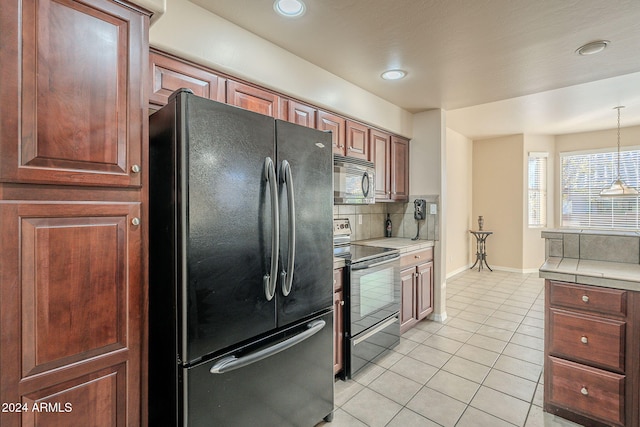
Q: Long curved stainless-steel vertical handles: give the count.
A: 2